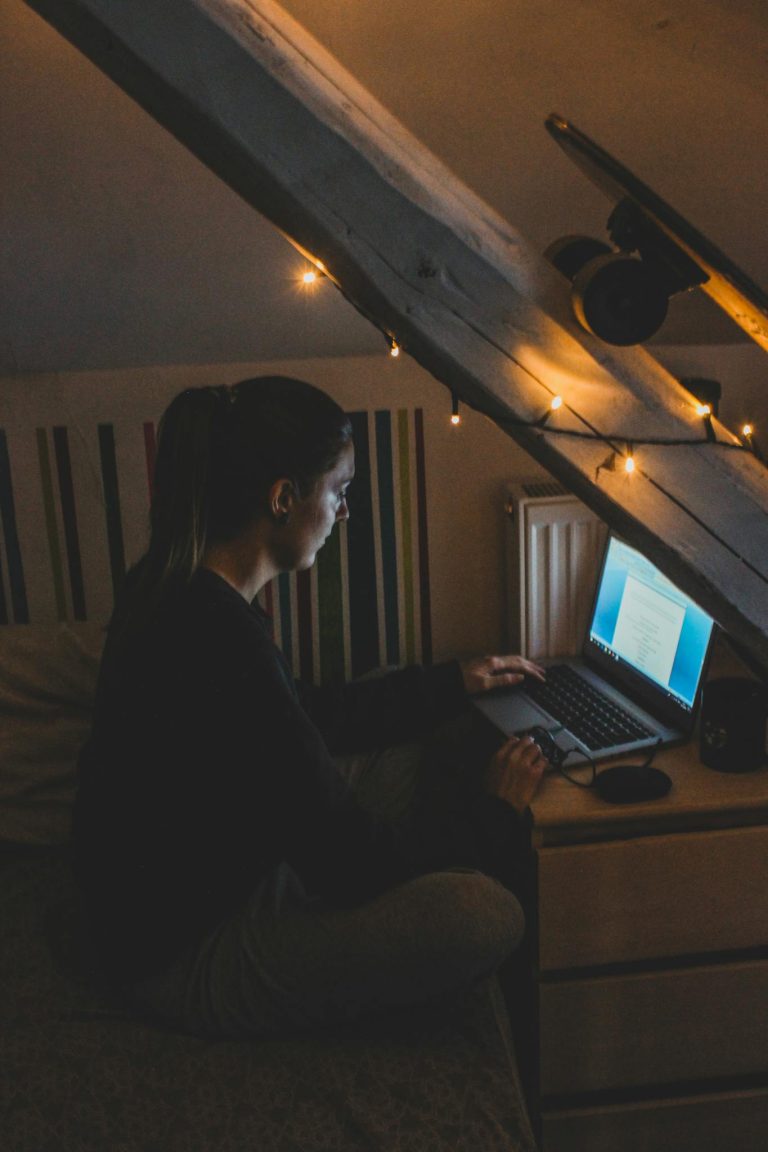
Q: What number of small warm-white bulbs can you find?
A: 7